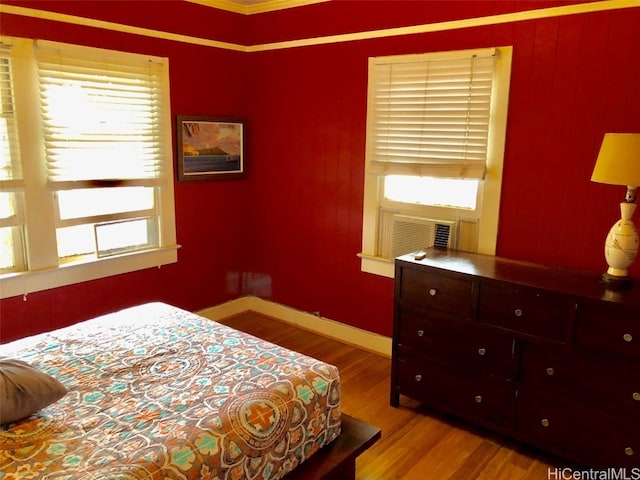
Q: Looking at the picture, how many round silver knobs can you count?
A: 11